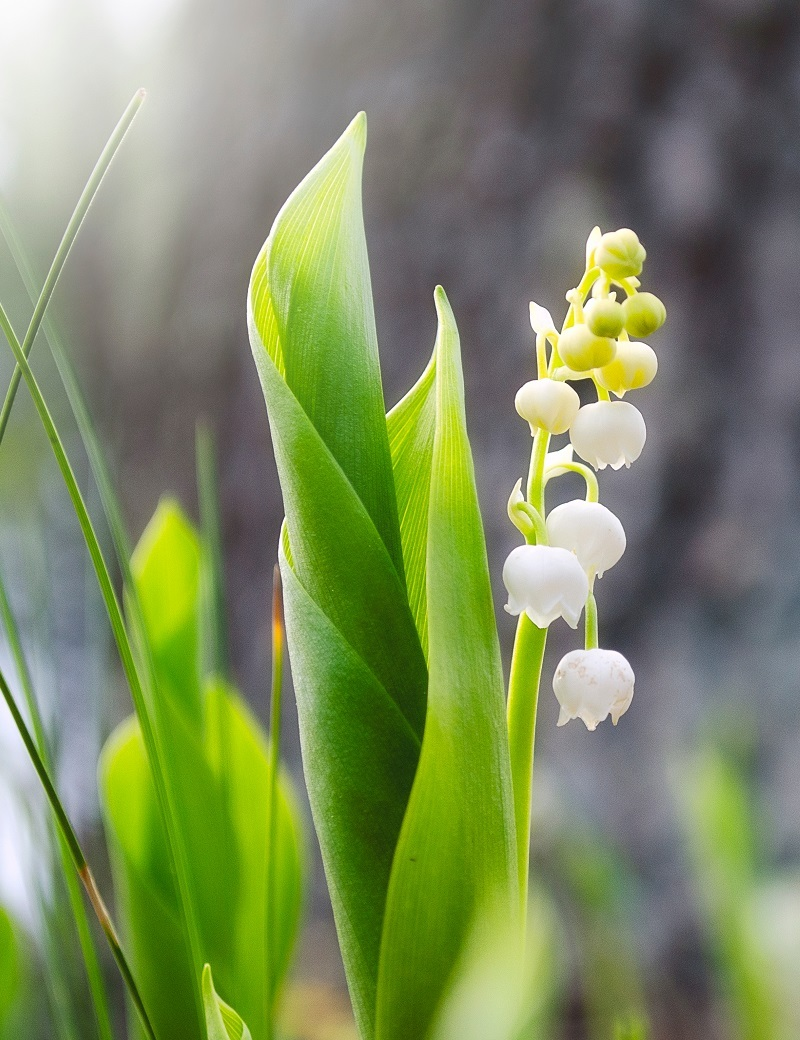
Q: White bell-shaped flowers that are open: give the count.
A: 4